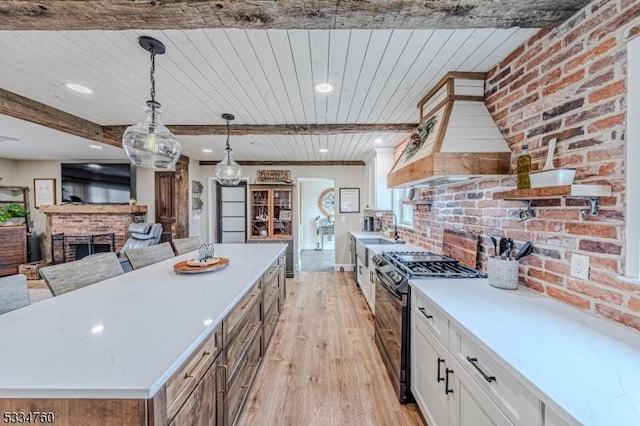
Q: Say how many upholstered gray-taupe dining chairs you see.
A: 4